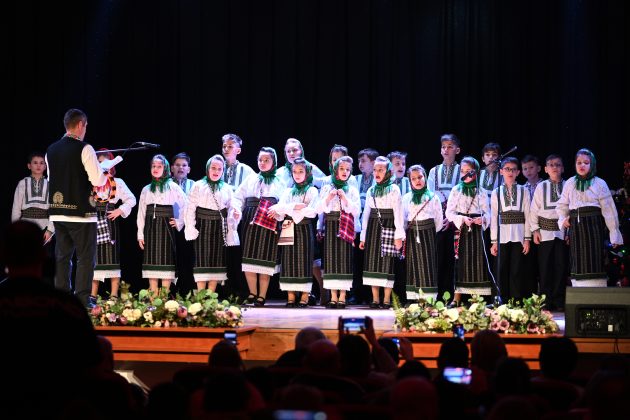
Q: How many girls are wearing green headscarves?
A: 11